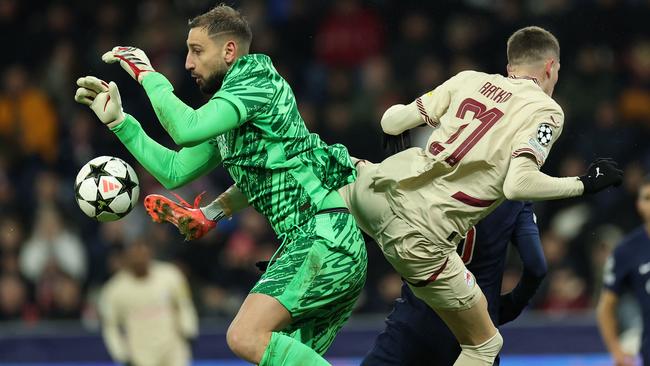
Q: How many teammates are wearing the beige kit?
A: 2